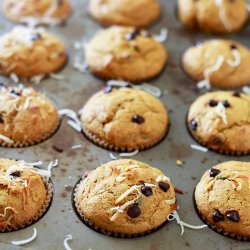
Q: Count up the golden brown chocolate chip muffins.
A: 12